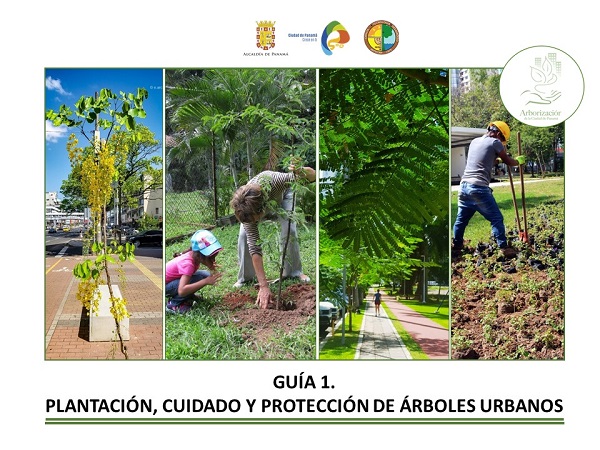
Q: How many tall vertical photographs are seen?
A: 4